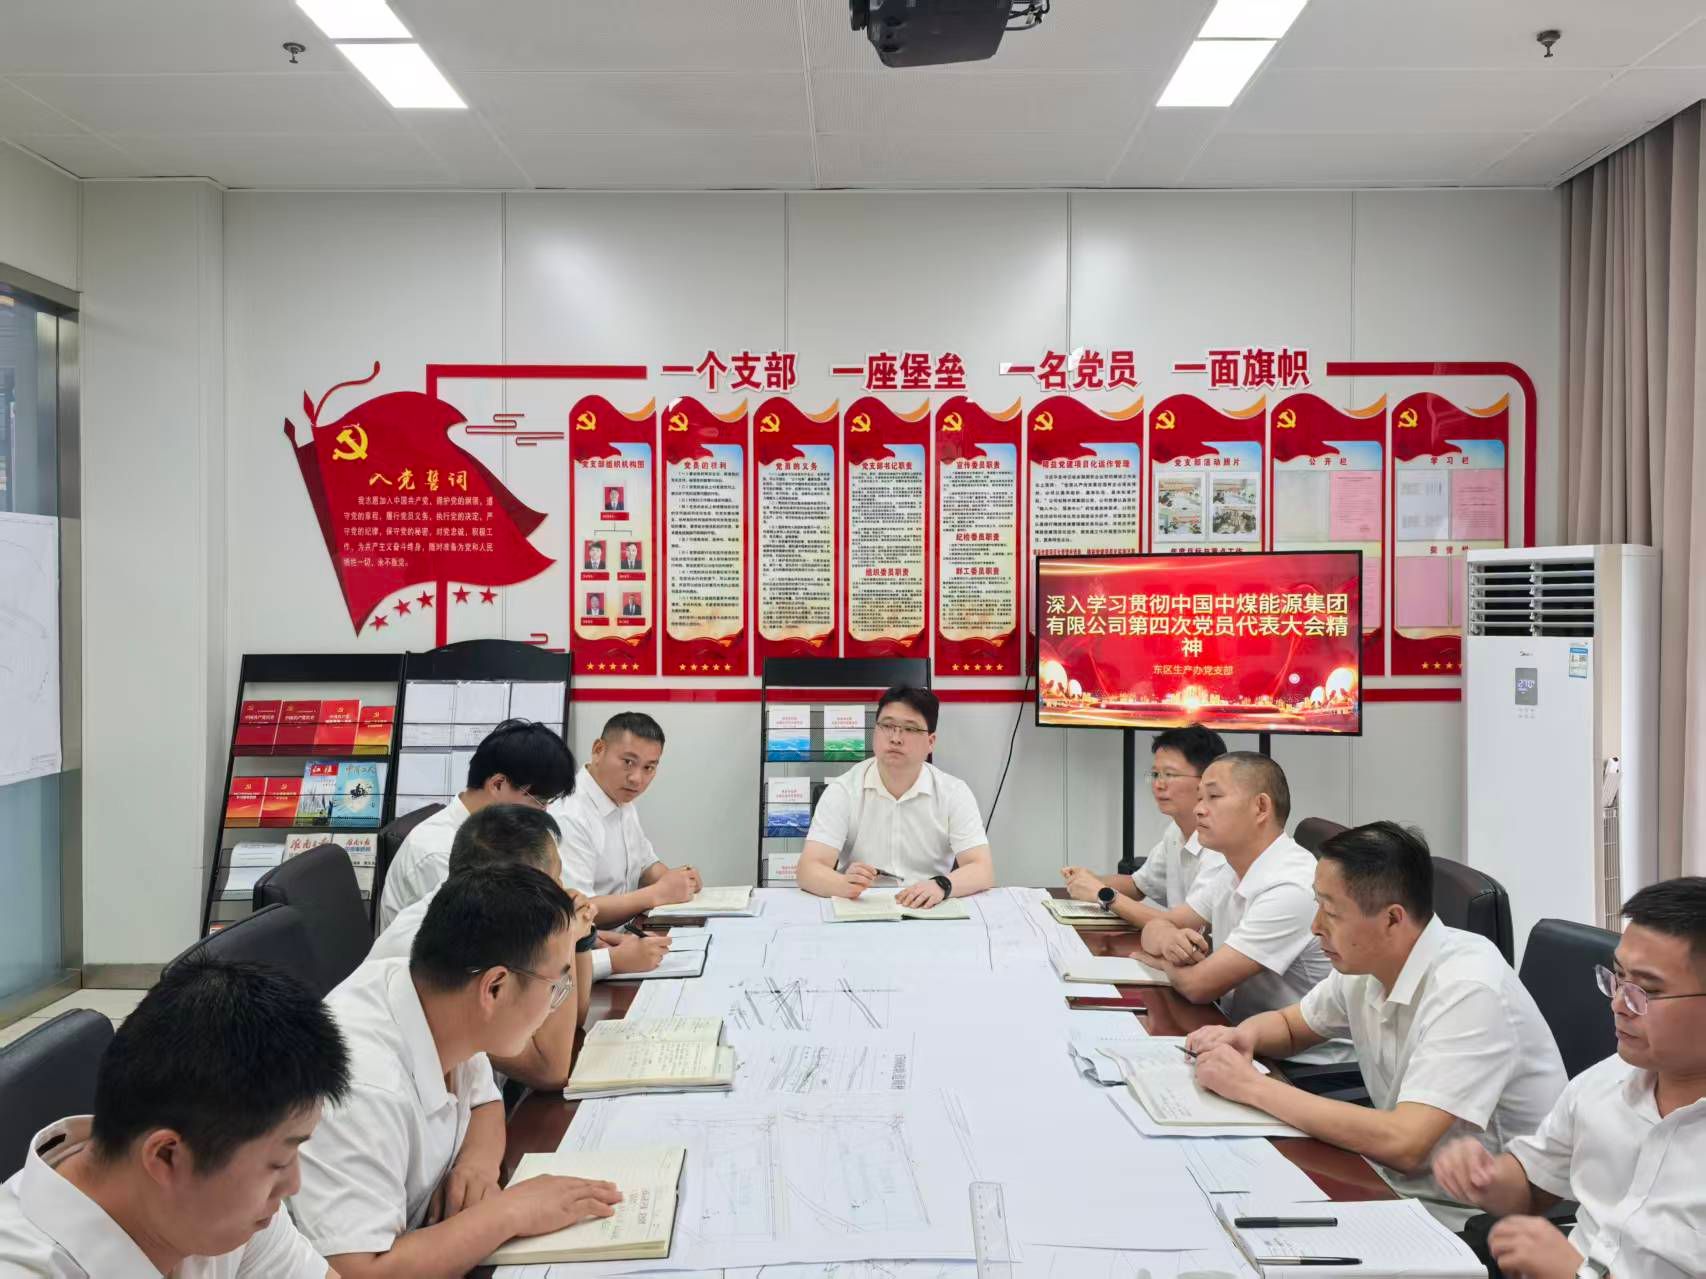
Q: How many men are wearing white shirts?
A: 10